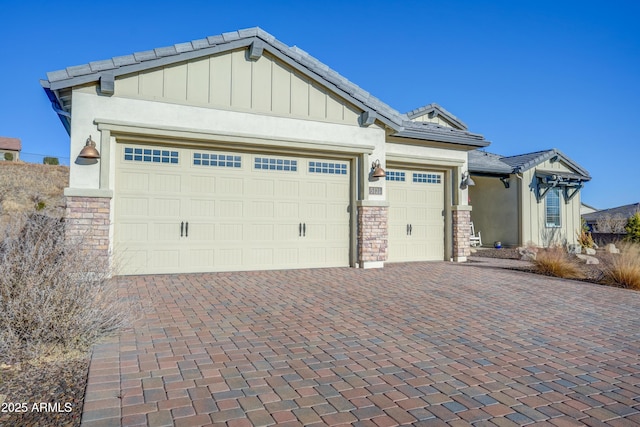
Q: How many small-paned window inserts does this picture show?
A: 6